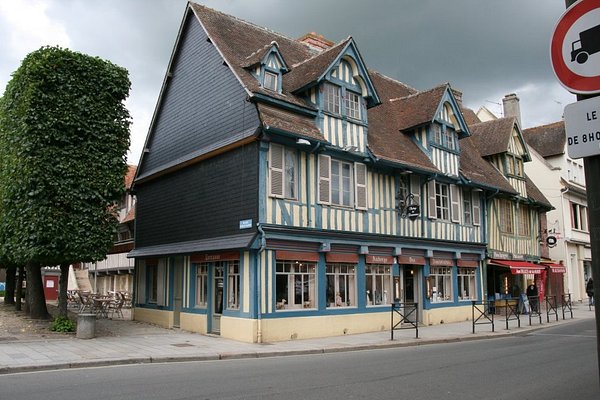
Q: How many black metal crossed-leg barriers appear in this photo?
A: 6